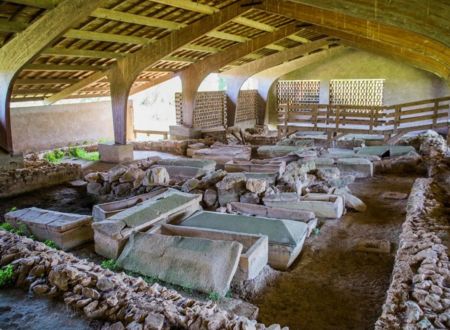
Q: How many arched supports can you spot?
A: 5